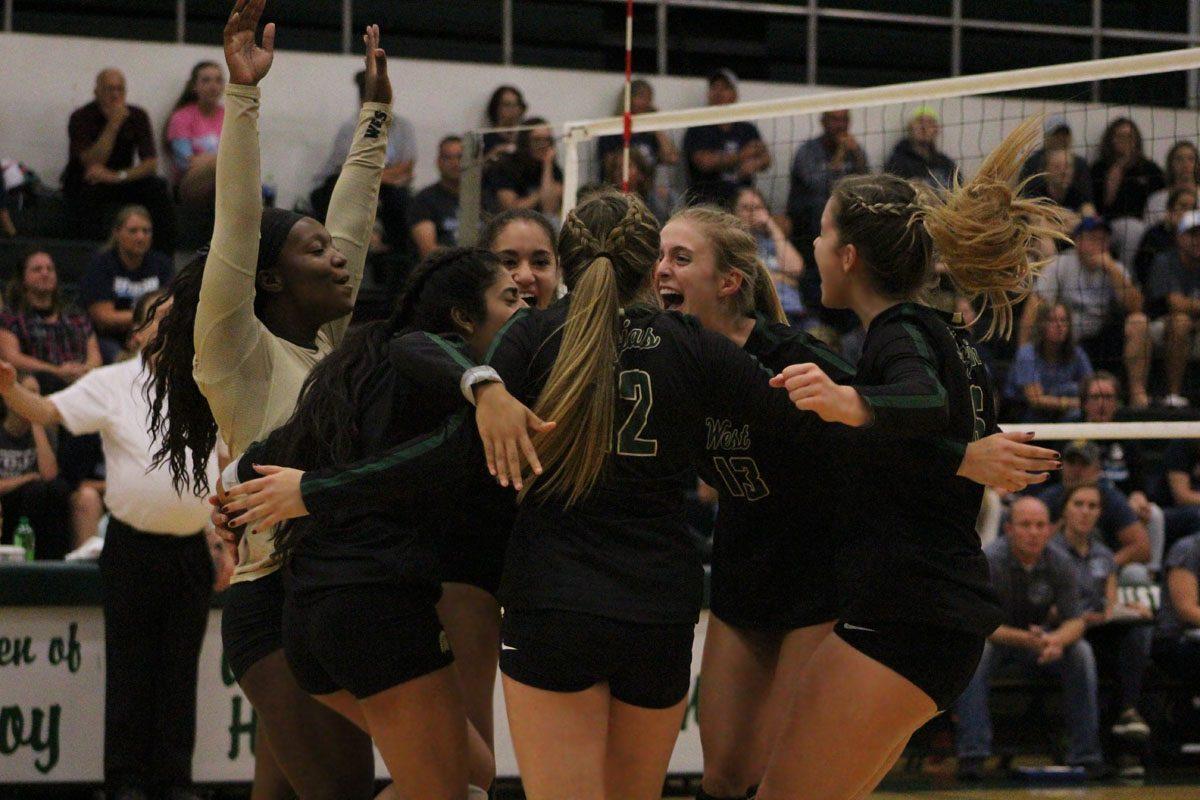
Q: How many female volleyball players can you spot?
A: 6